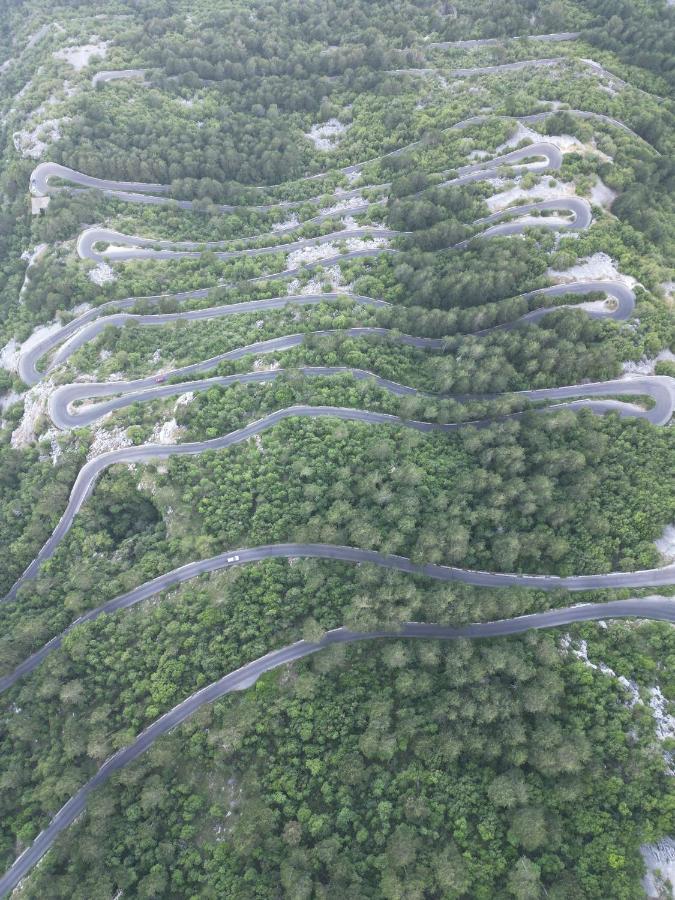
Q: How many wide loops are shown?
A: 8